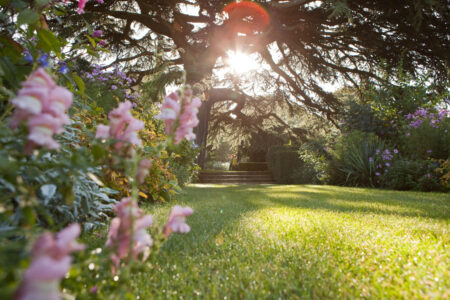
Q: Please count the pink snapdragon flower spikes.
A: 6